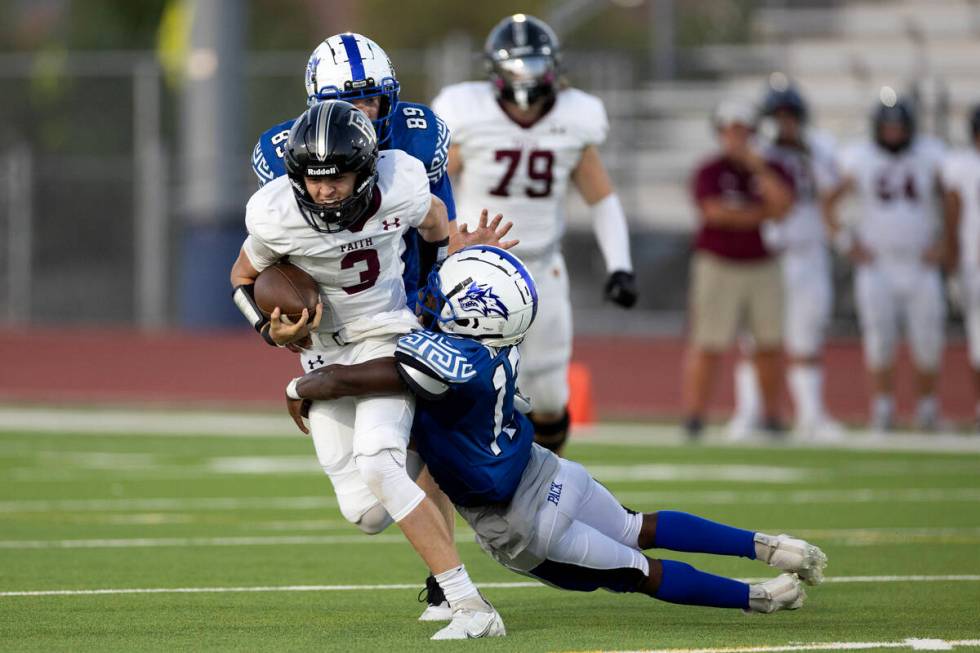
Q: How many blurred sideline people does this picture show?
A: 4